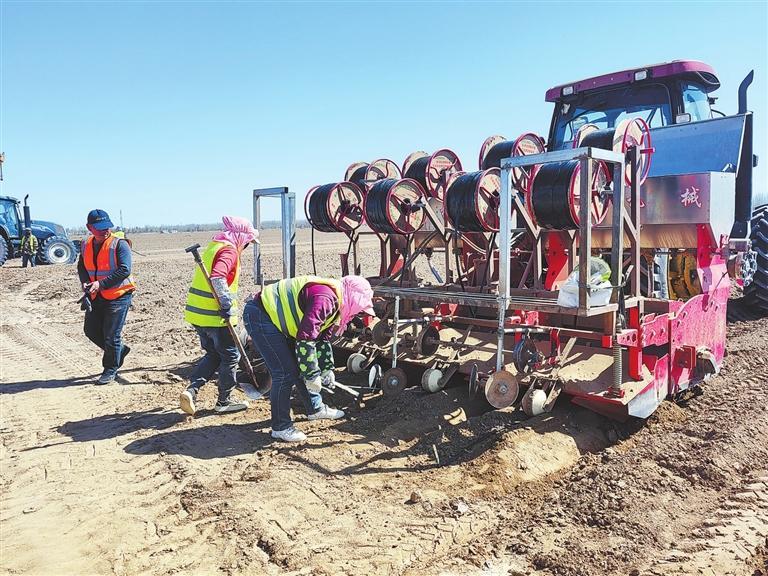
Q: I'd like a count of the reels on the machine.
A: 8